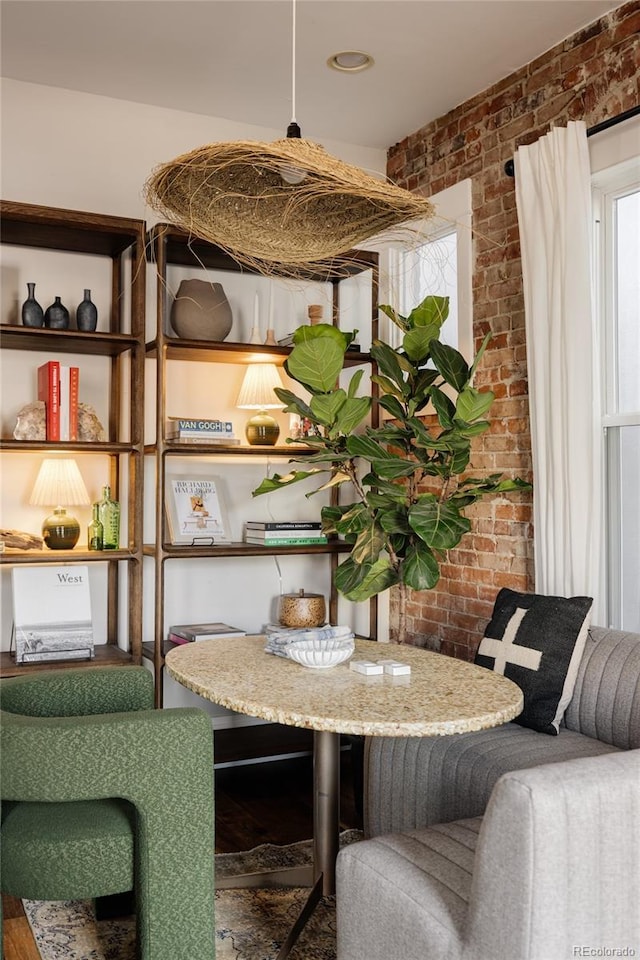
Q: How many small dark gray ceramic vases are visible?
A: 3